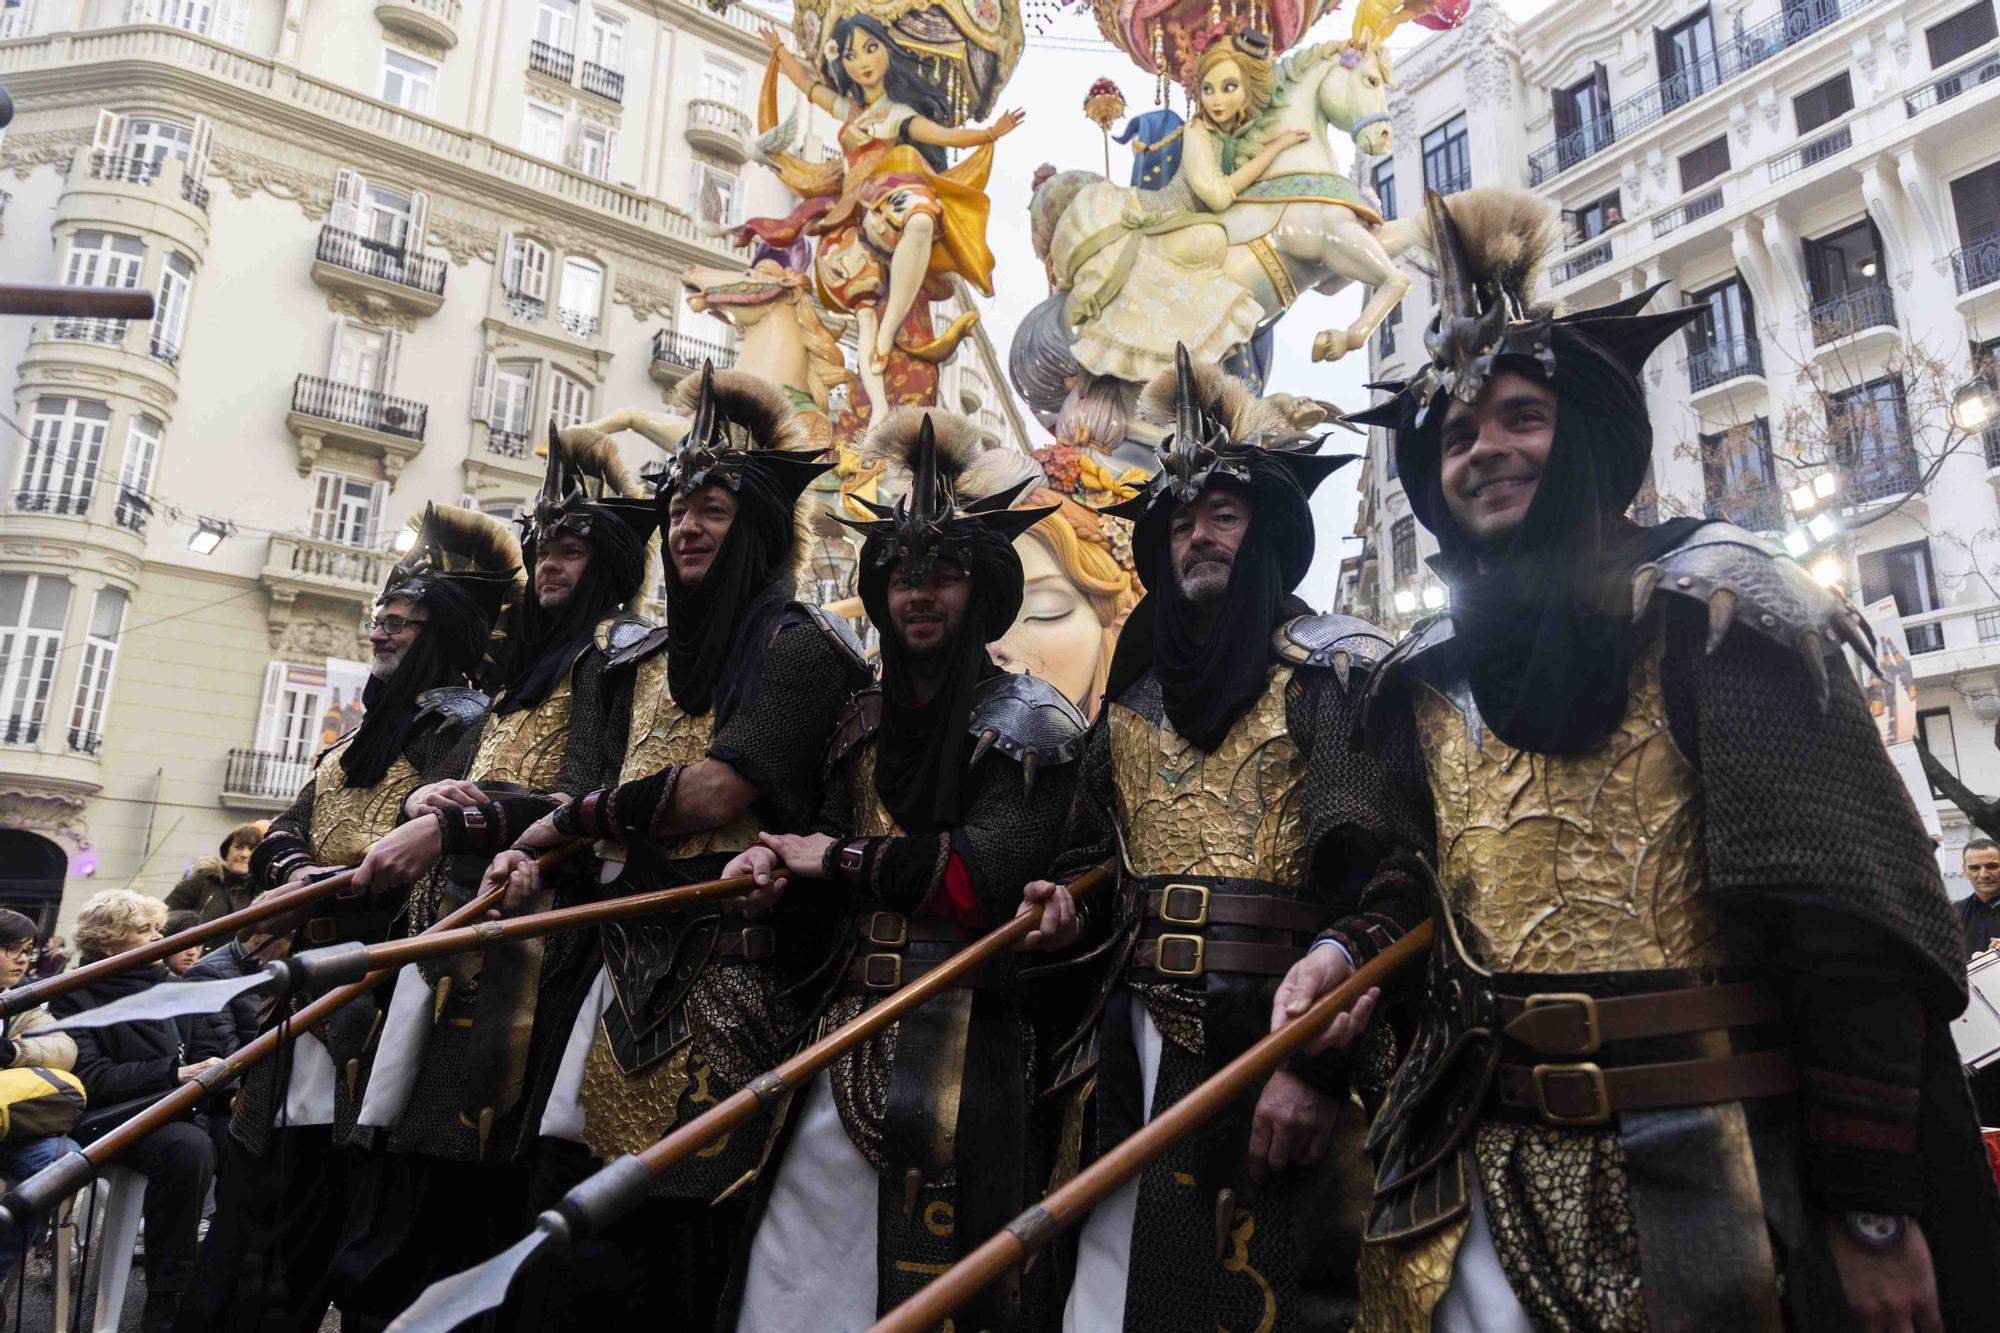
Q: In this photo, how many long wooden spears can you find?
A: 5